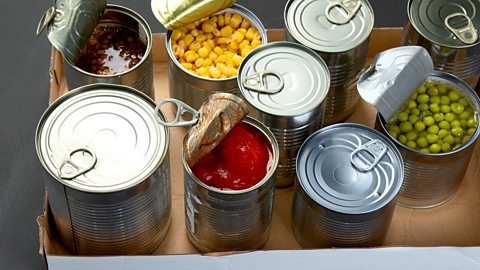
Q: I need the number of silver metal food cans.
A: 9